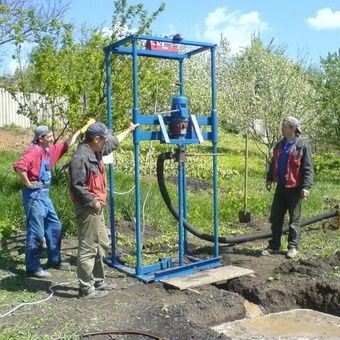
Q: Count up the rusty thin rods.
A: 1